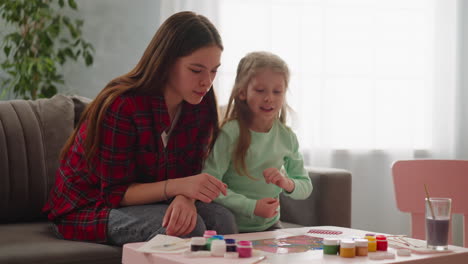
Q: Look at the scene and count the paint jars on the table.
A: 13